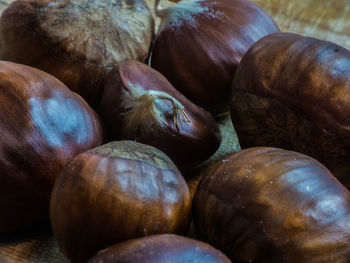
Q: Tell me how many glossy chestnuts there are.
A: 8